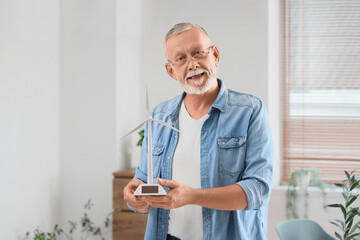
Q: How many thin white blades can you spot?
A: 3